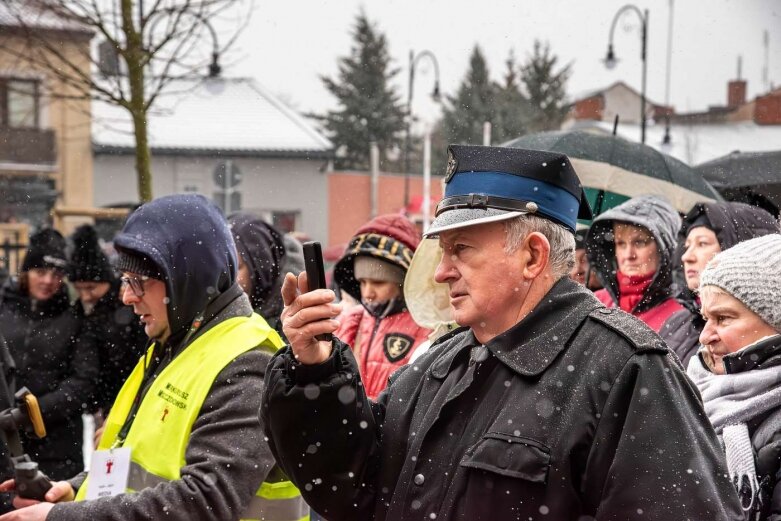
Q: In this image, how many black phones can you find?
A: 1